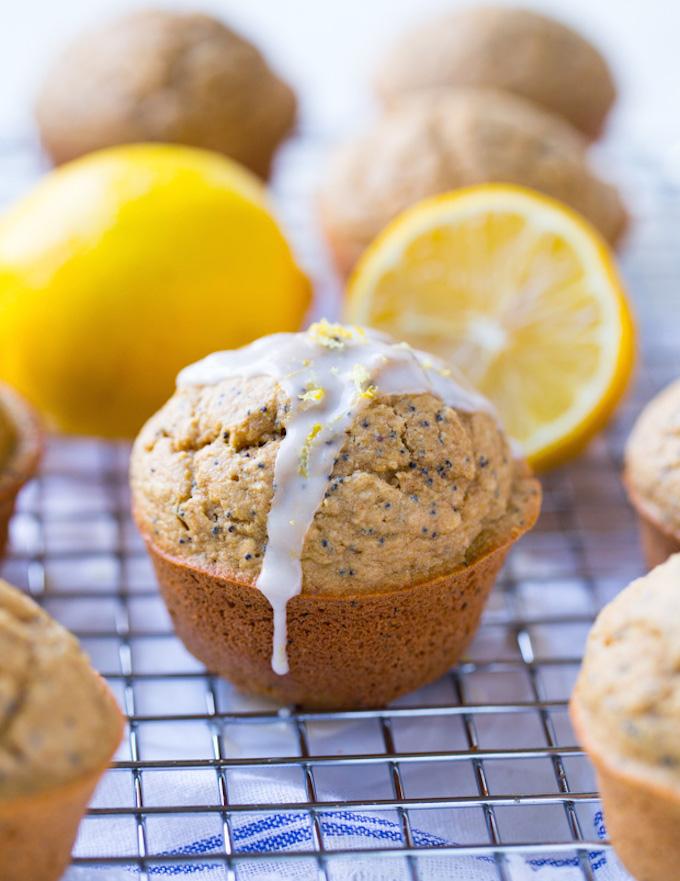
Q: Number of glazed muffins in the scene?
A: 1